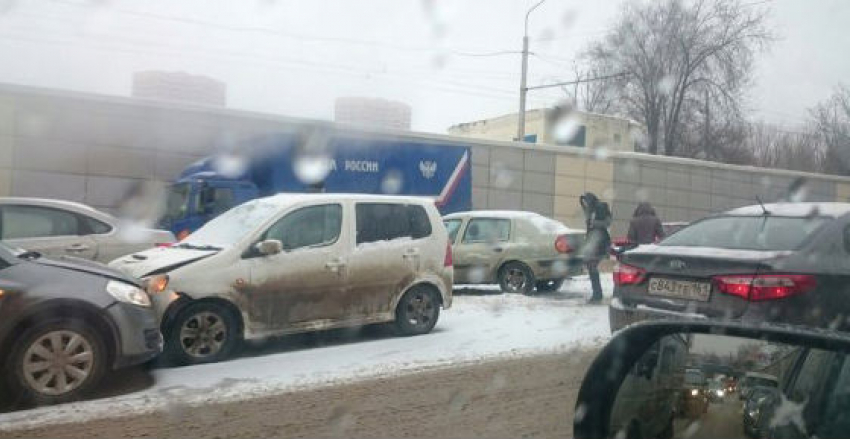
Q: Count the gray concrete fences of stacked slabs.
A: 1